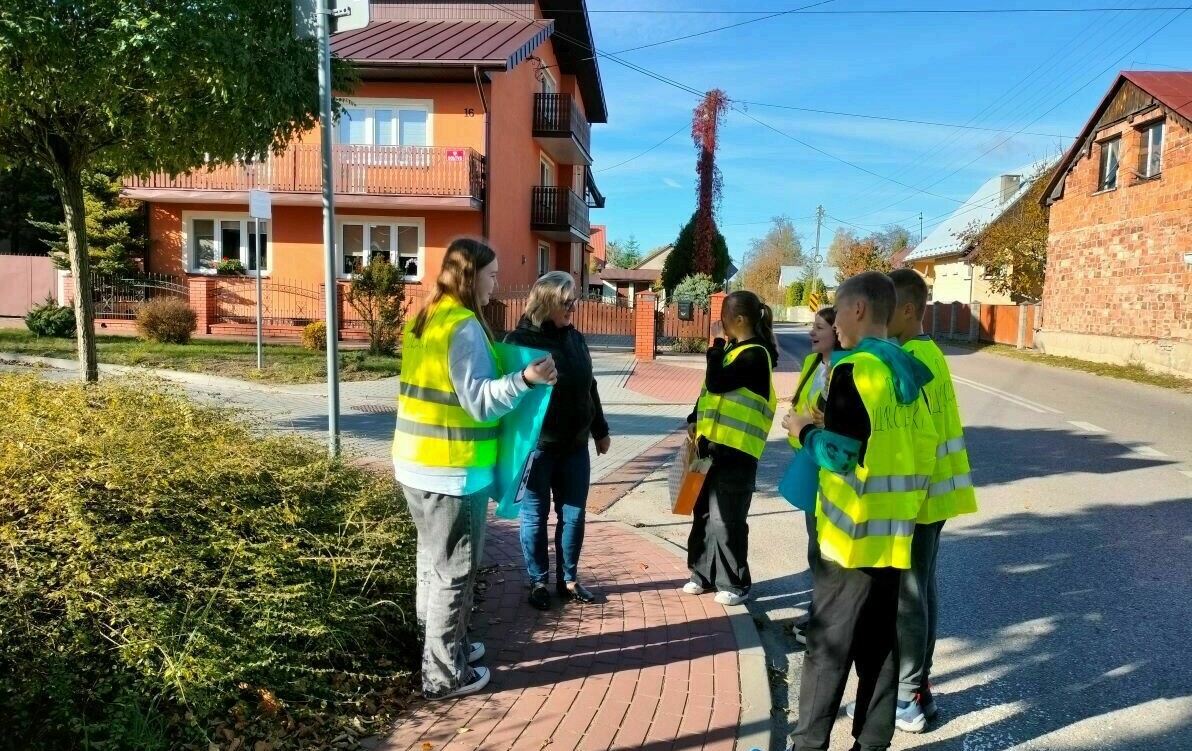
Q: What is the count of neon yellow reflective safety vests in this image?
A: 5